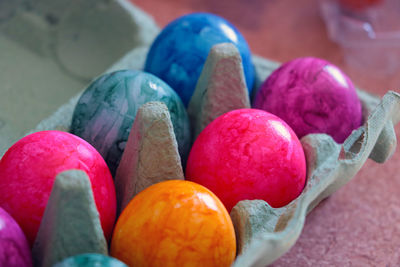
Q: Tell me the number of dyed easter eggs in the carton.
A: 8